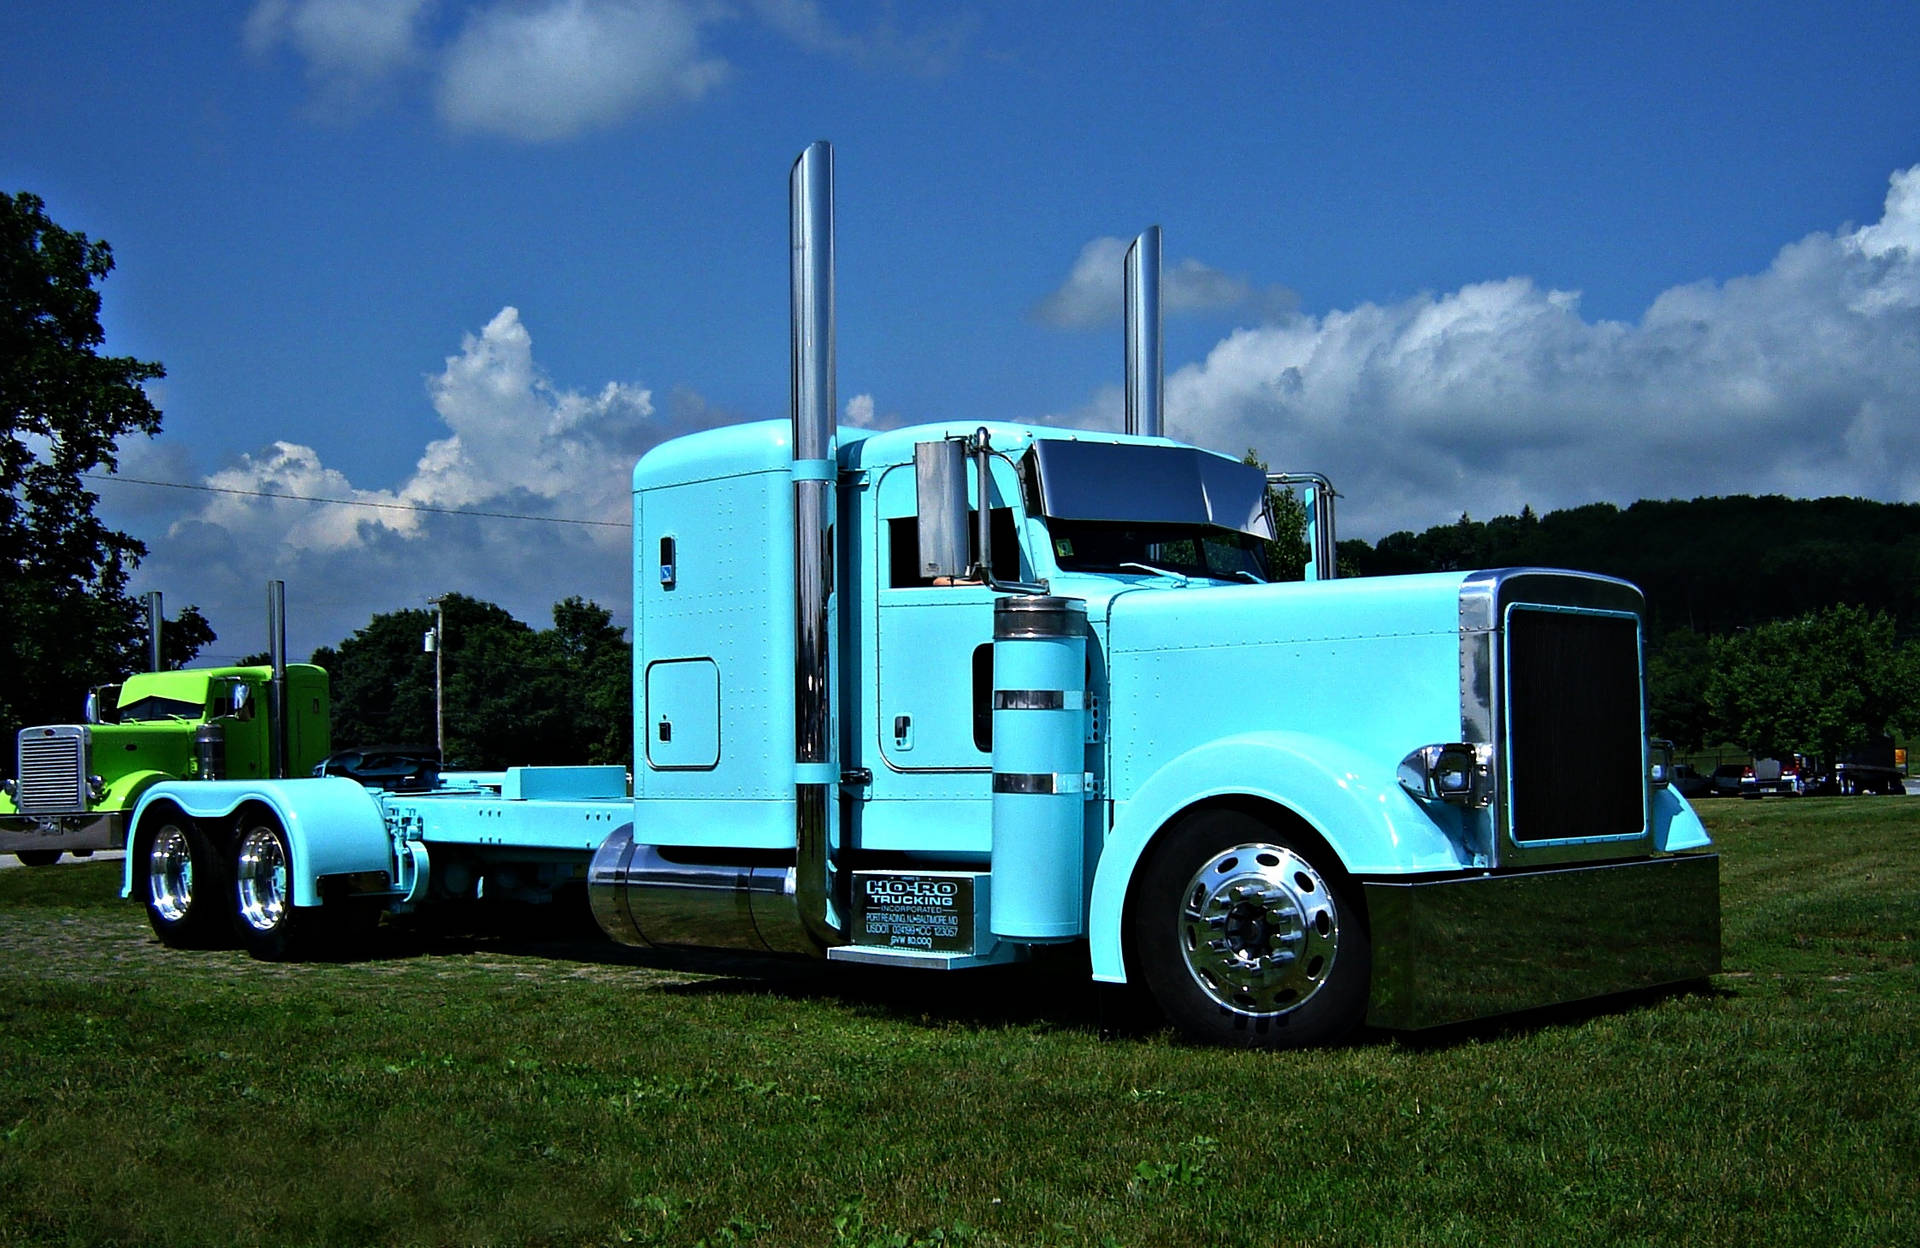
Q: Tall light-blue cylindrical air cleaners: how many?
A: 1